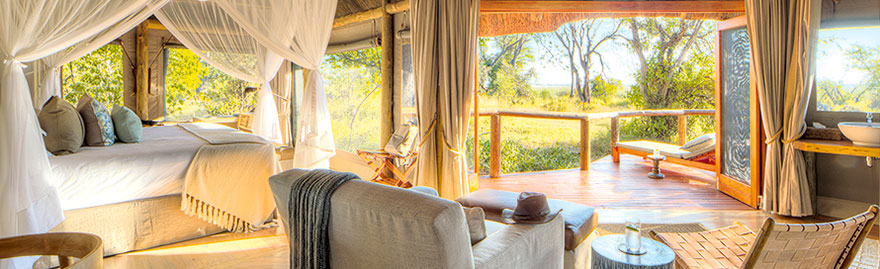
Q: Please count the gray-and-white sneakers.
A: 0